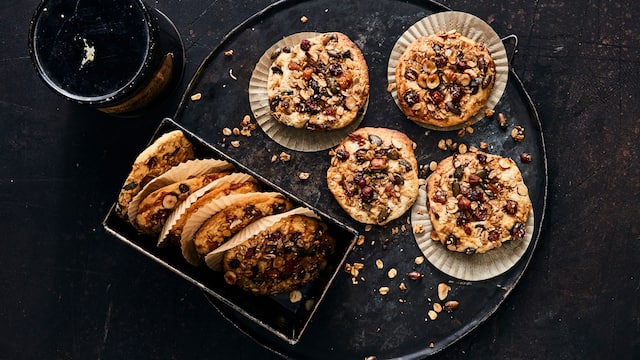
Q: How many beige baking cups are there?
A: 7